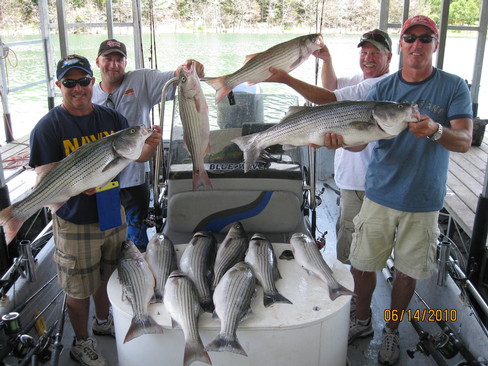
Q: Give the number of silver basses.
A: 12